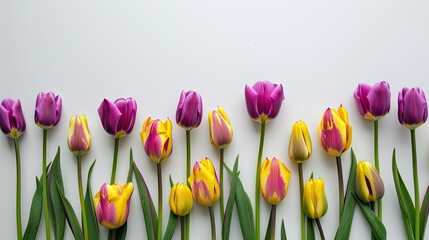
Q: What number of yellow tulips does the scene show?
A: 11